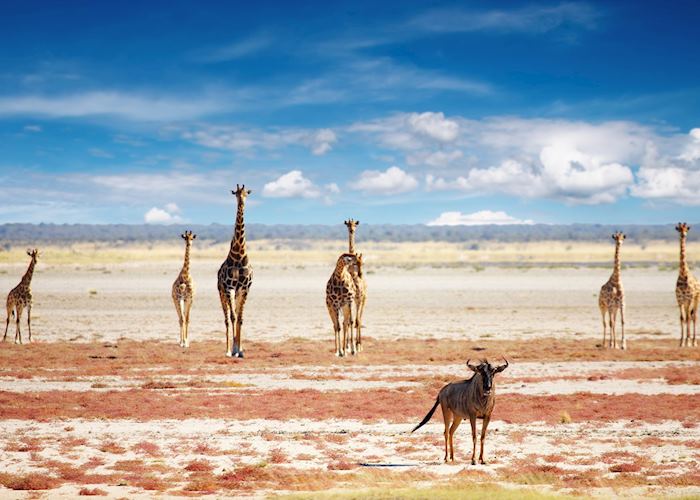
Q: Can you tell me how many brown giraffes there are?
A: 7